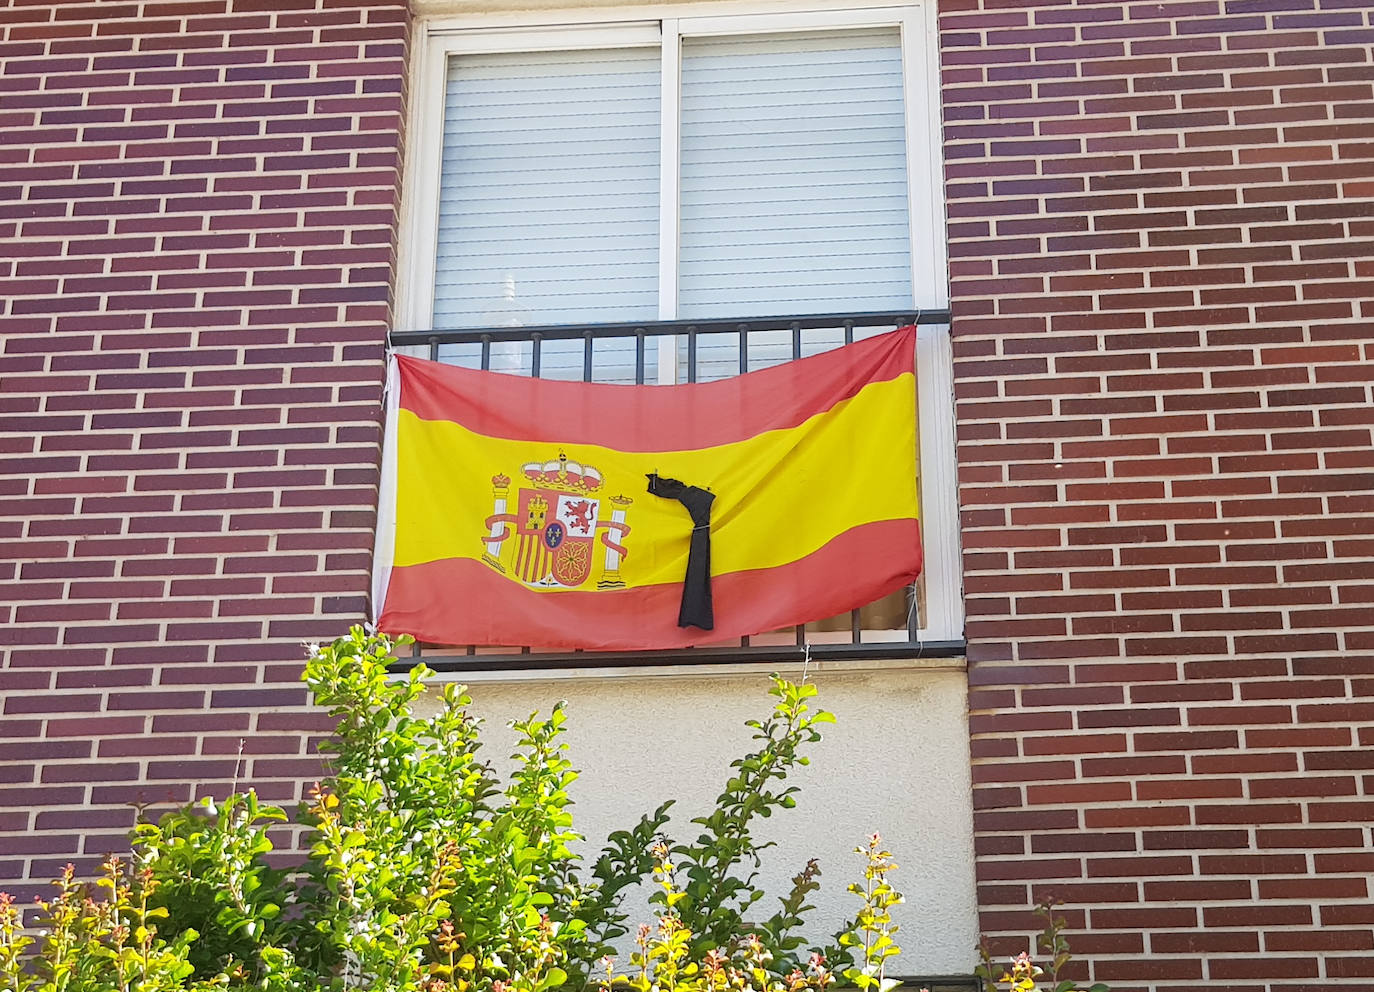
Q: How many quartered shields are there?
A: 1